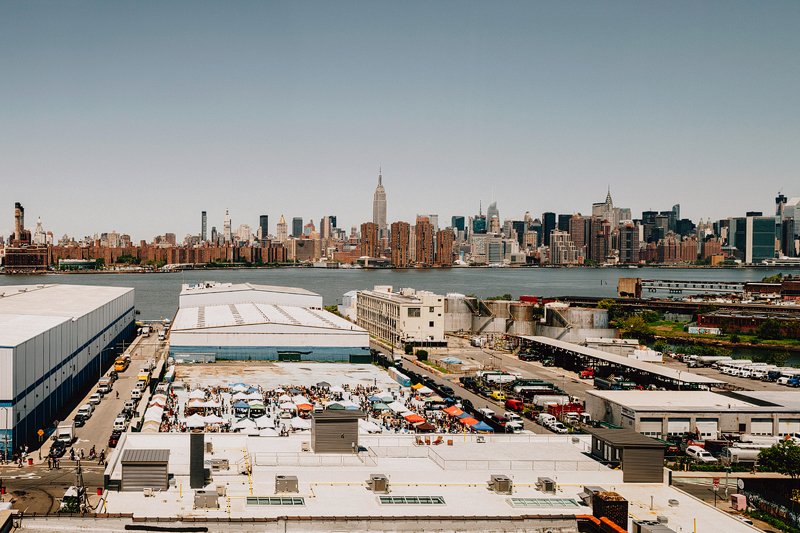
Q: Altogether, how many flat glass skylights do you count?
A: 3